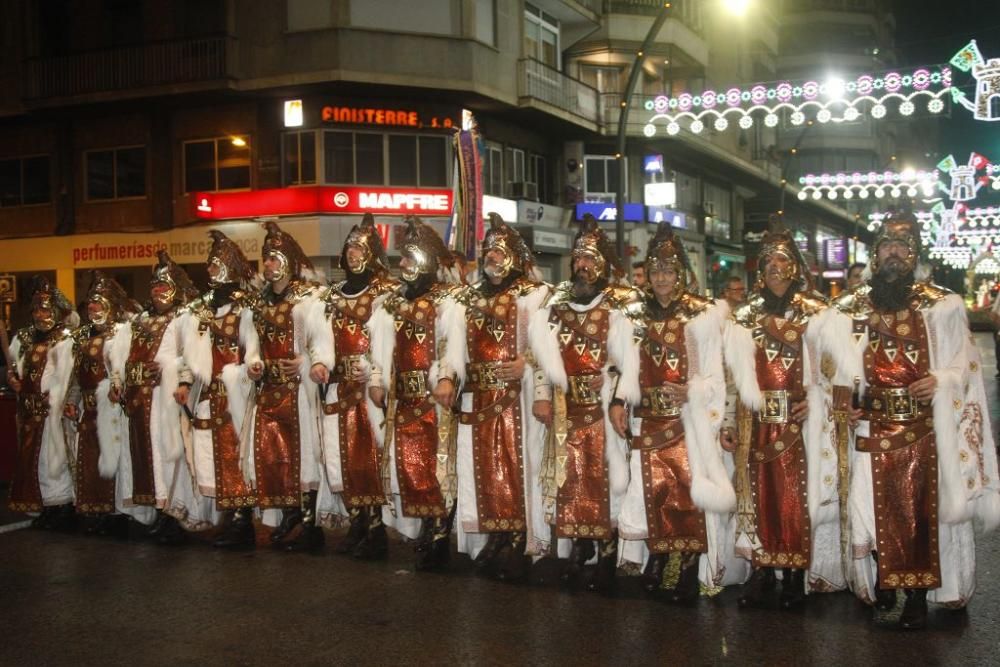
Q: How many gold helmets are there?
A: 12